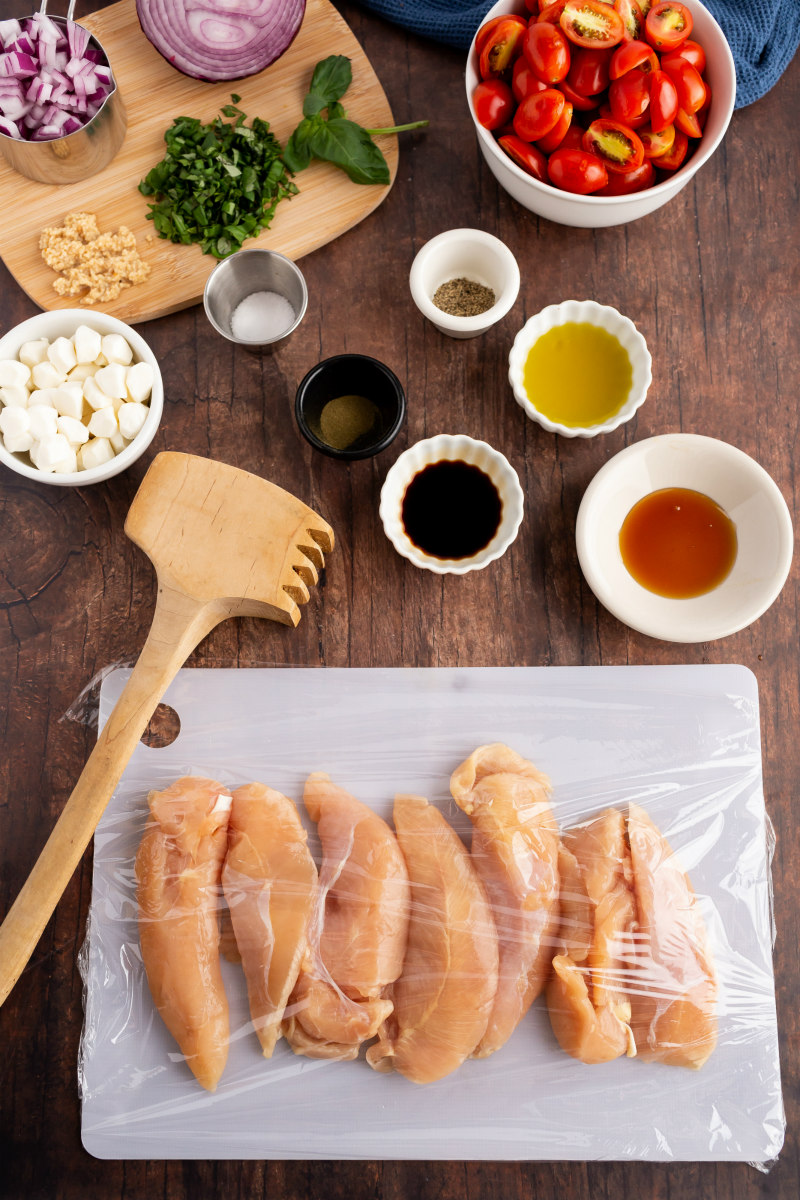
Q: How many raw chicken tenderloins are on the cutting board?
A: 7